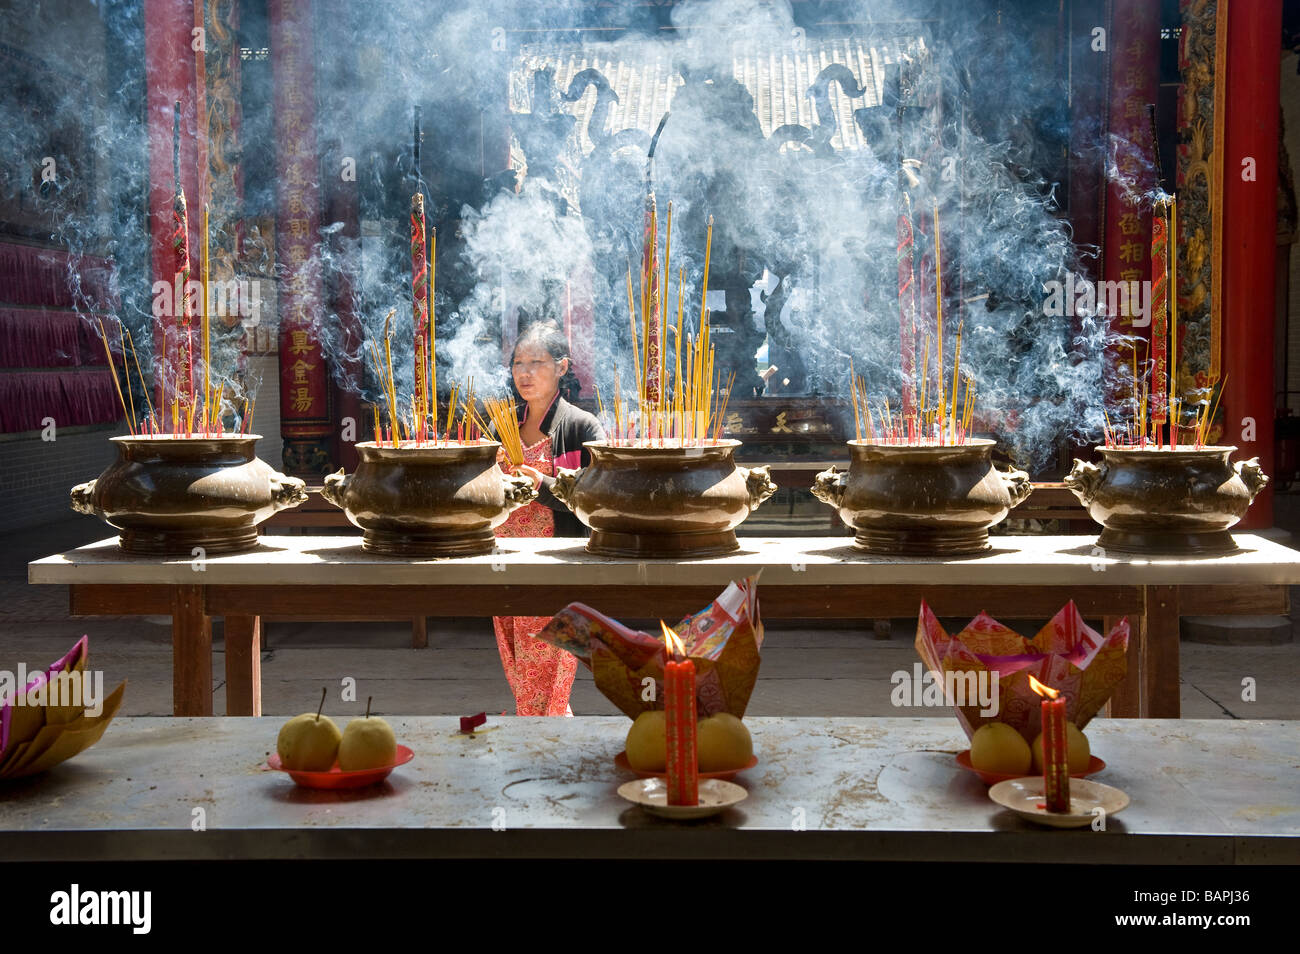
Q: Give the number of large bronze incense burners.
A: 5